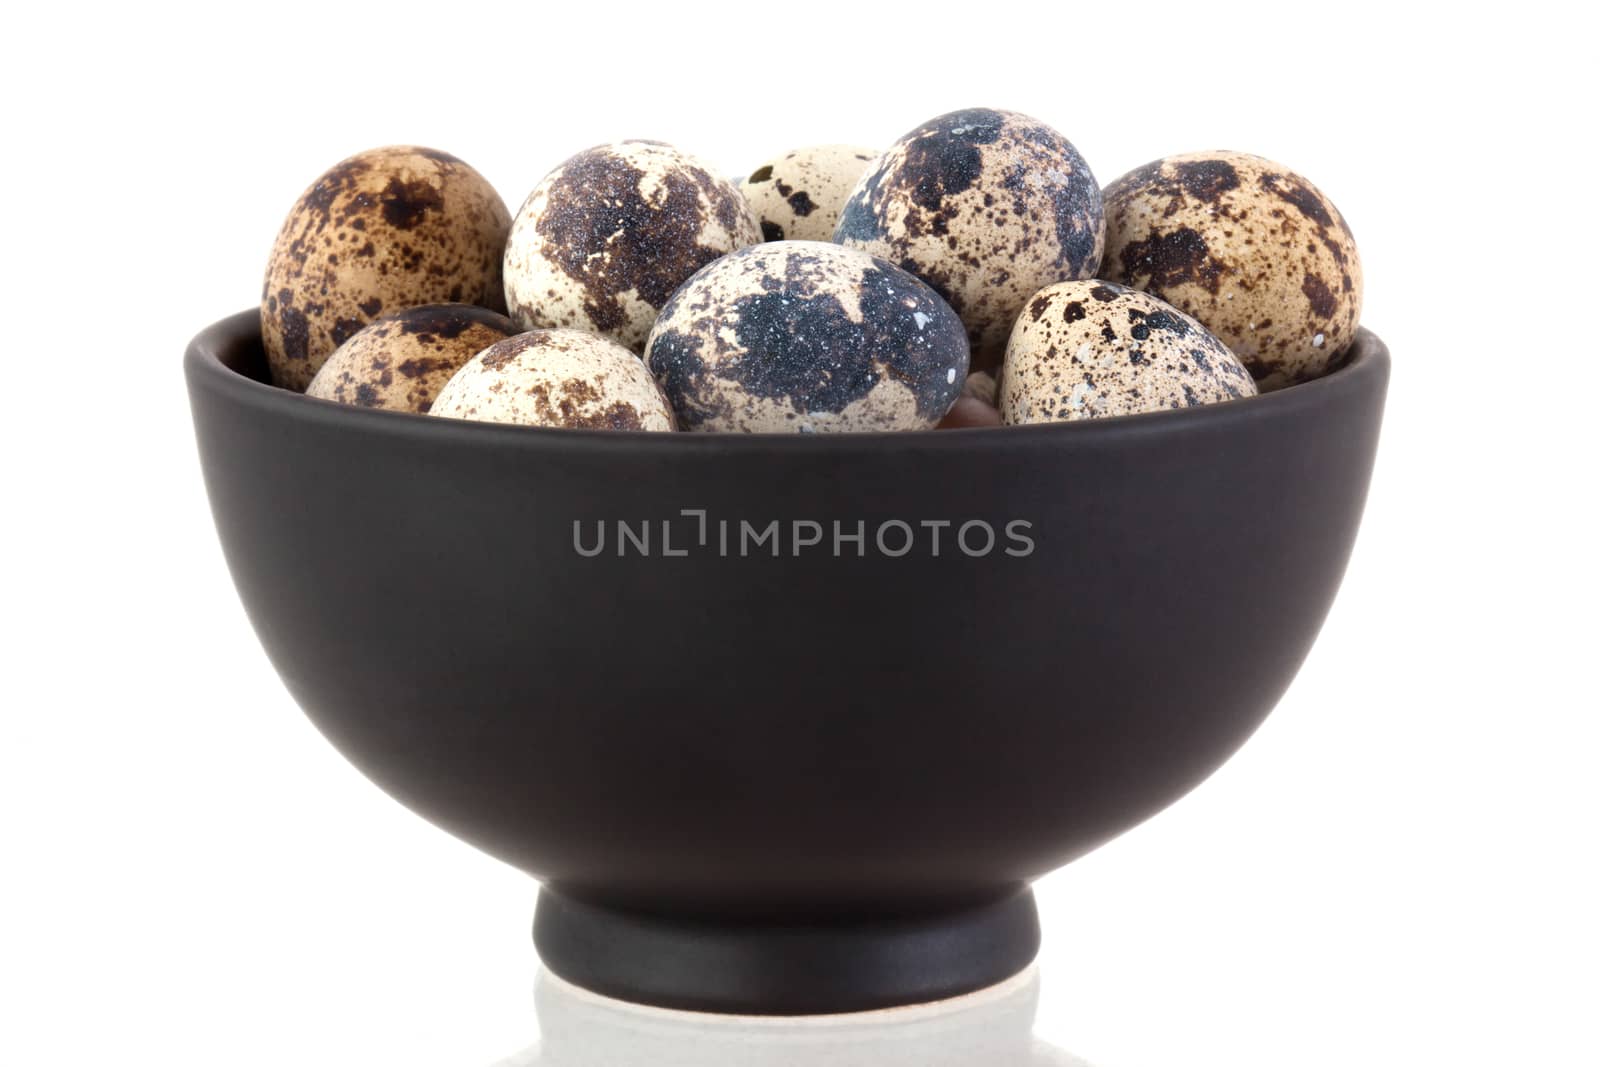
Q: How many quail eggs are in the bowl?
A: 9